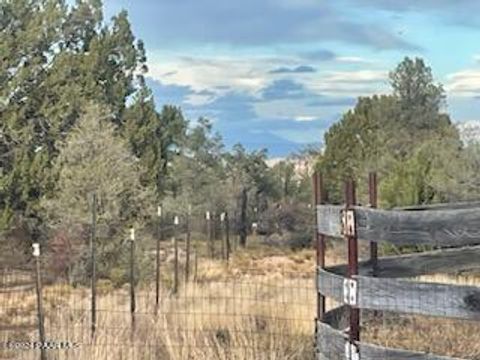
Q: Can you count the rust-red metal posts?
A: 3